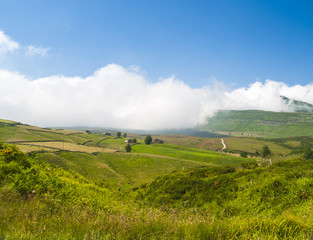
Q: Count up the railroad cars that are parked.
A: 0